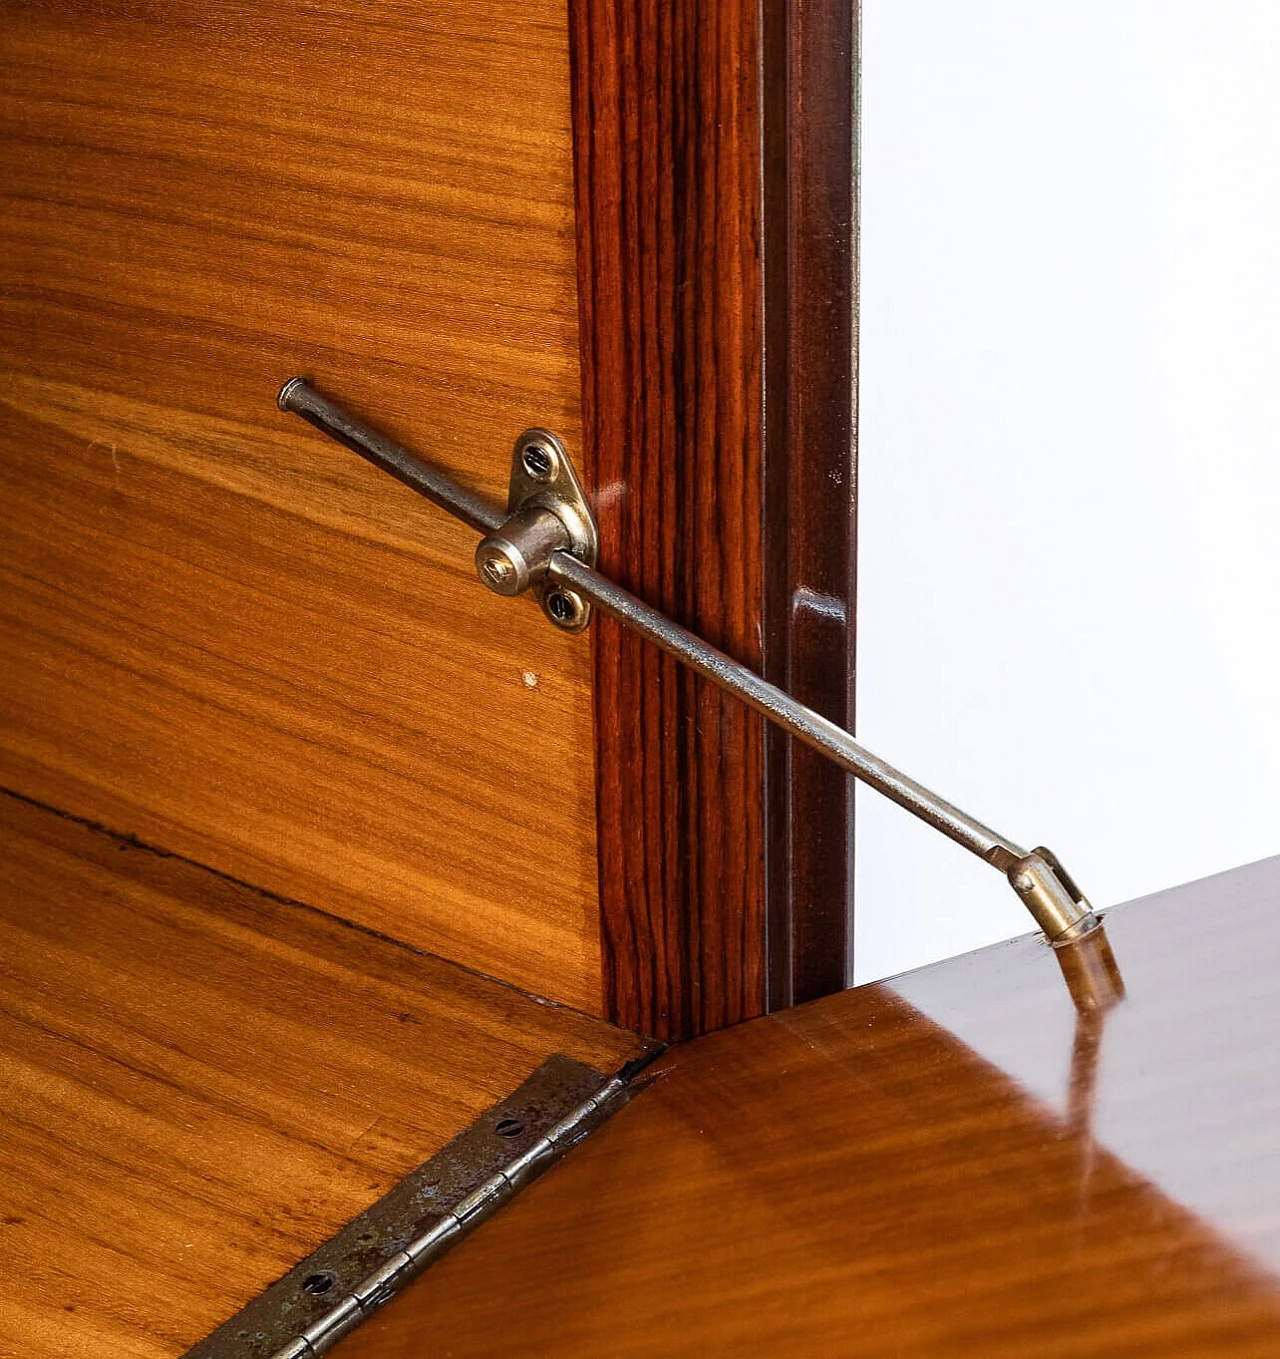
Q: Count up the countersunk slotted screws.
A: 4